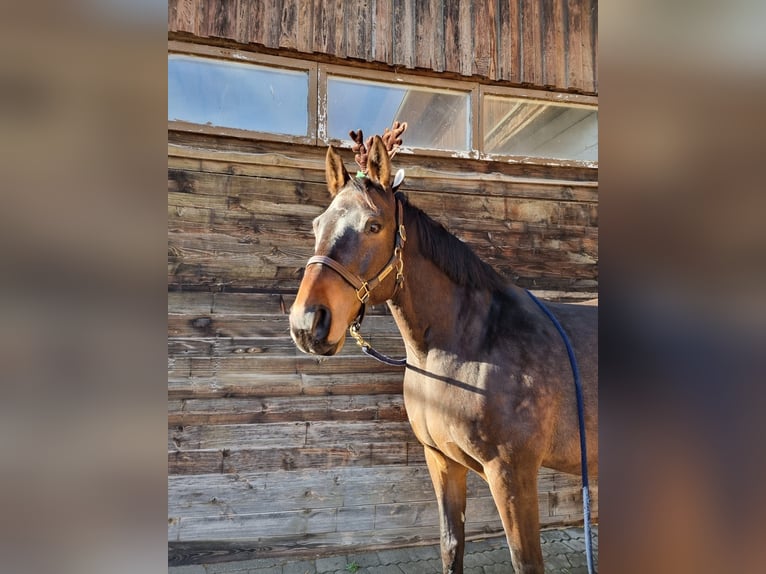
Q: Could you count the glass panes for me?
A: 3